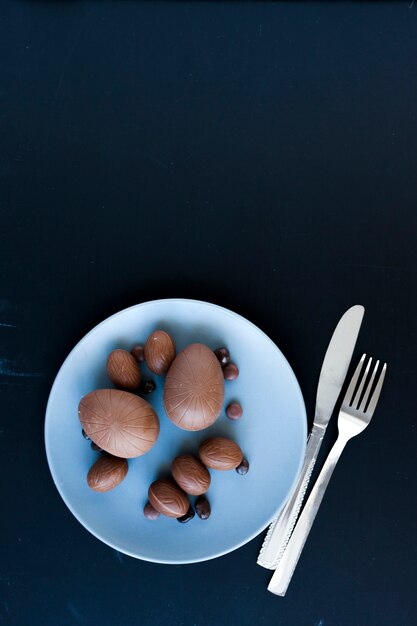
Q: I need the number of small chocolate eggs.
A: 6